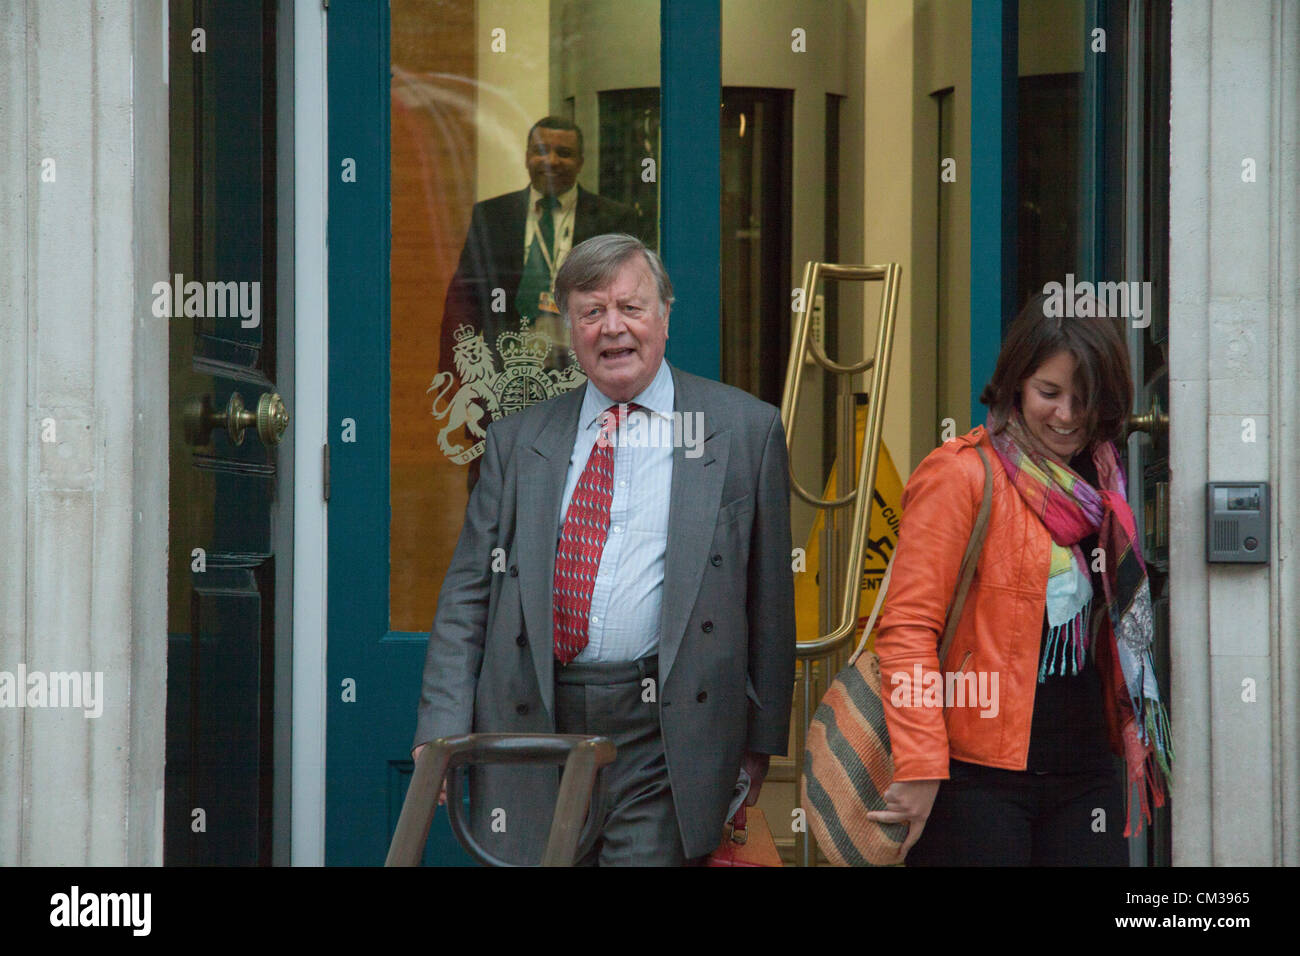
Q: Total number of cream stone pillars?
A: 2